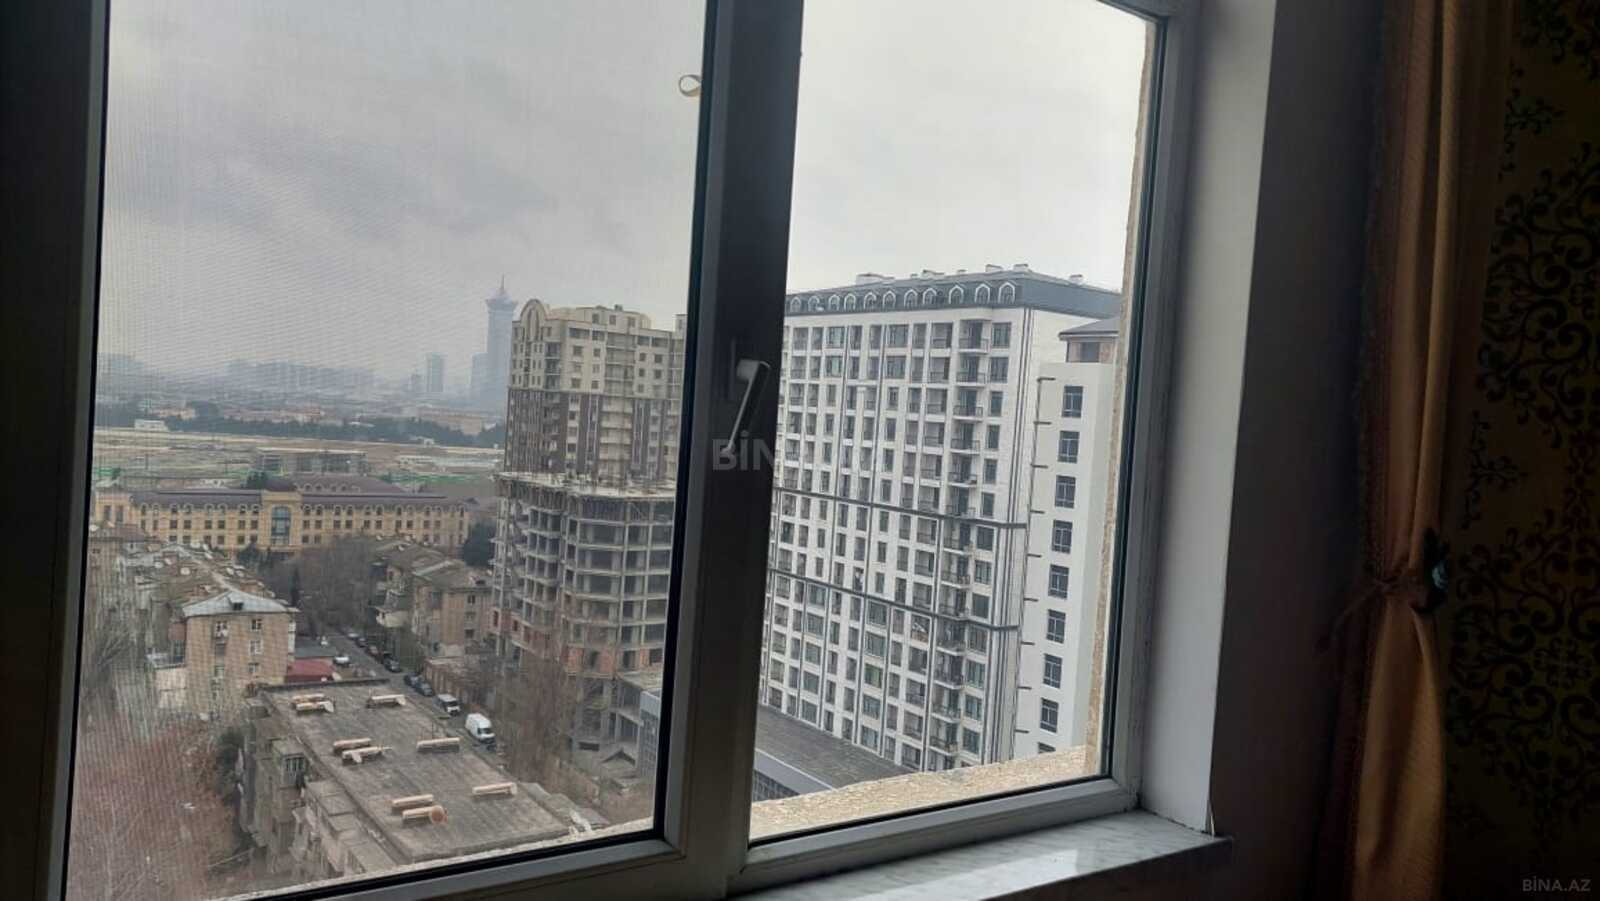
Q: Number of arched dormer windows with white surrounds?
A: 11